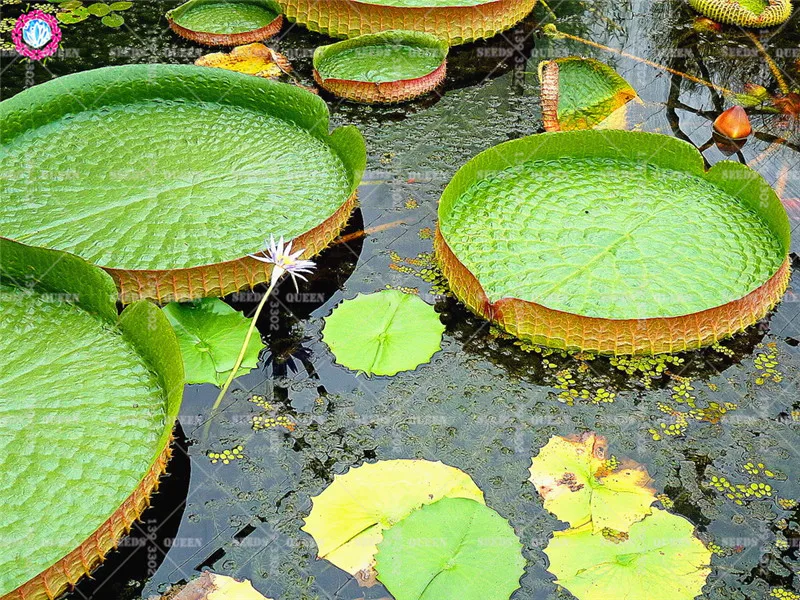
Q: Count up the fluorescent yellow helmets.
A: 0